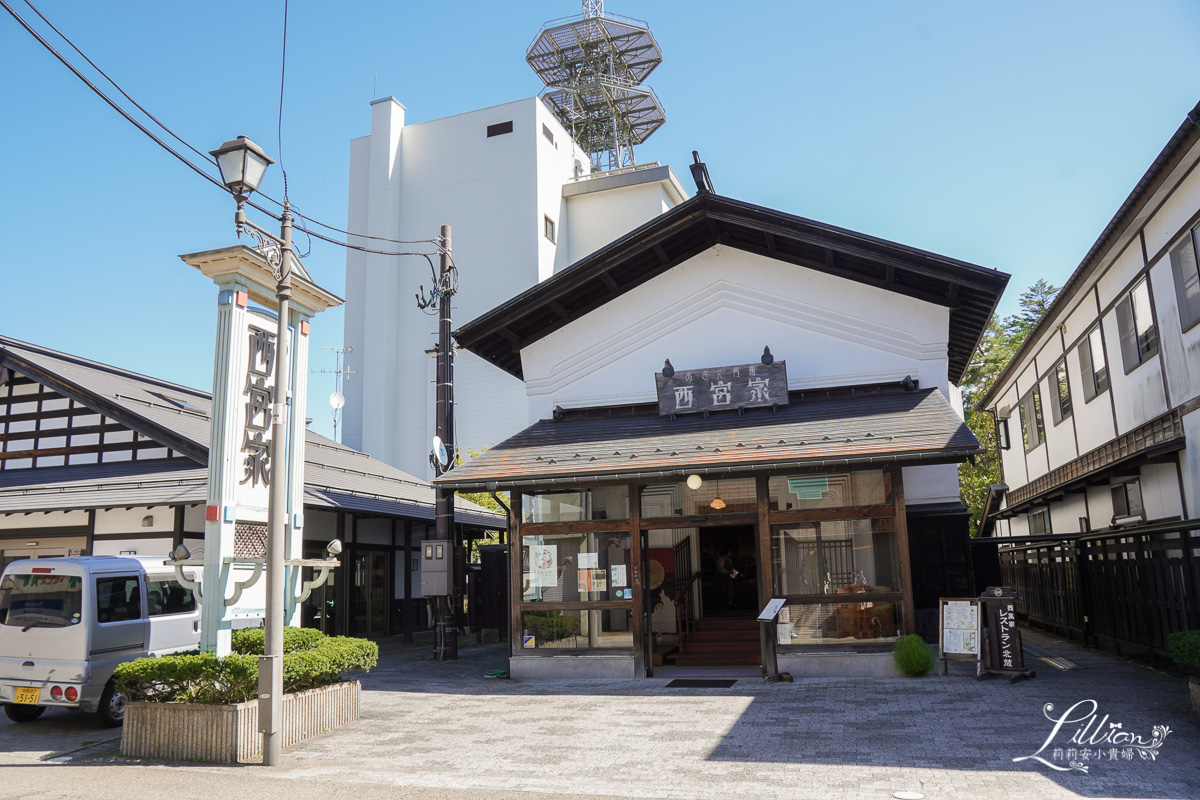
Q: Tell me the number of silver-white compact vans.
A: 1